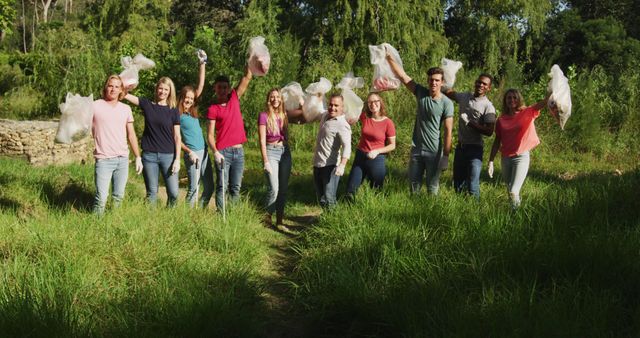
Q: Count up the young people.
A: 10